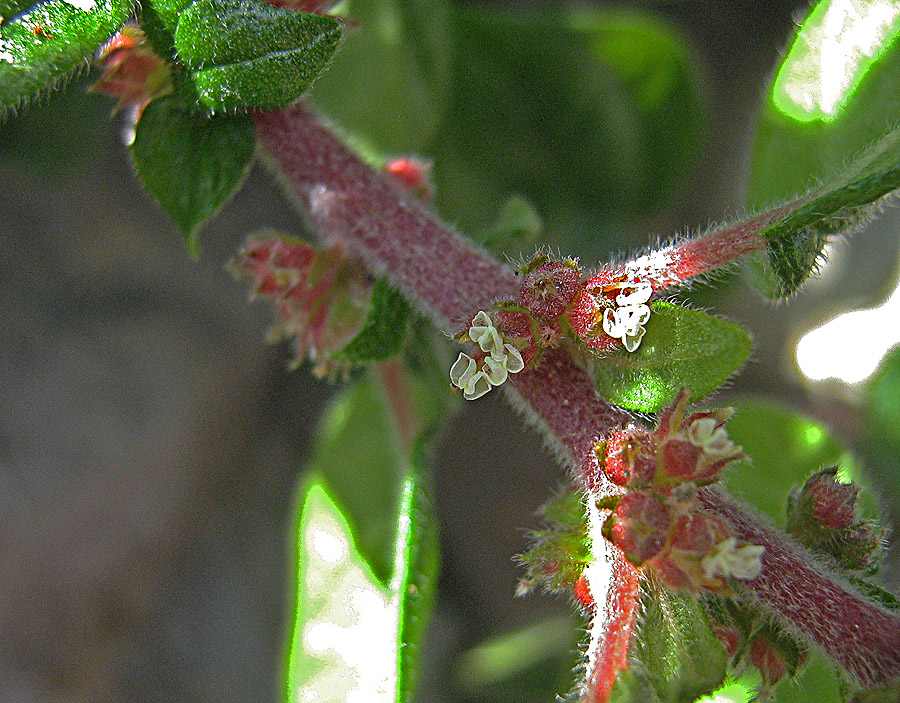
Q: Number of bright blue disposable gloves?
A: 0